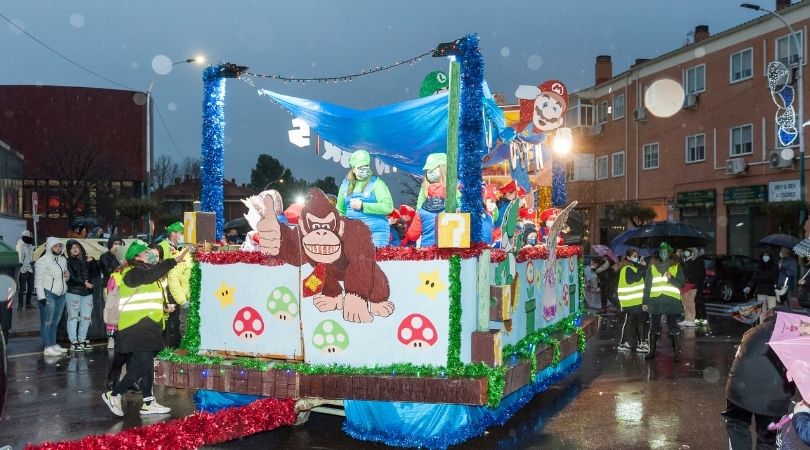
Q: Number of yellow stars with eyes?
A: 2